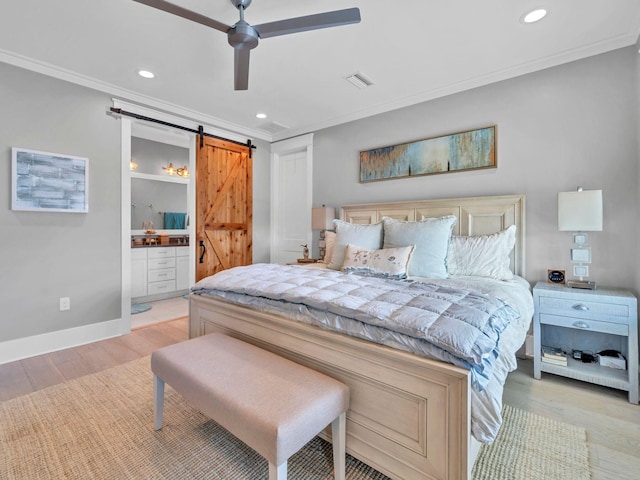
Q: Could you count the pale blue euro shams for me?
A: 2